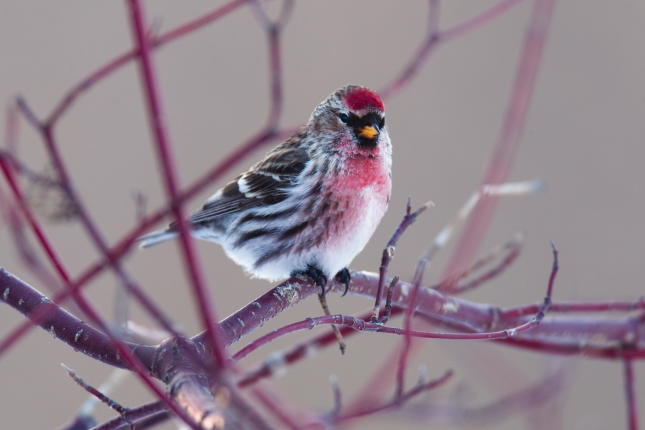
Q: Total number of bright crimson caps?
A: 1